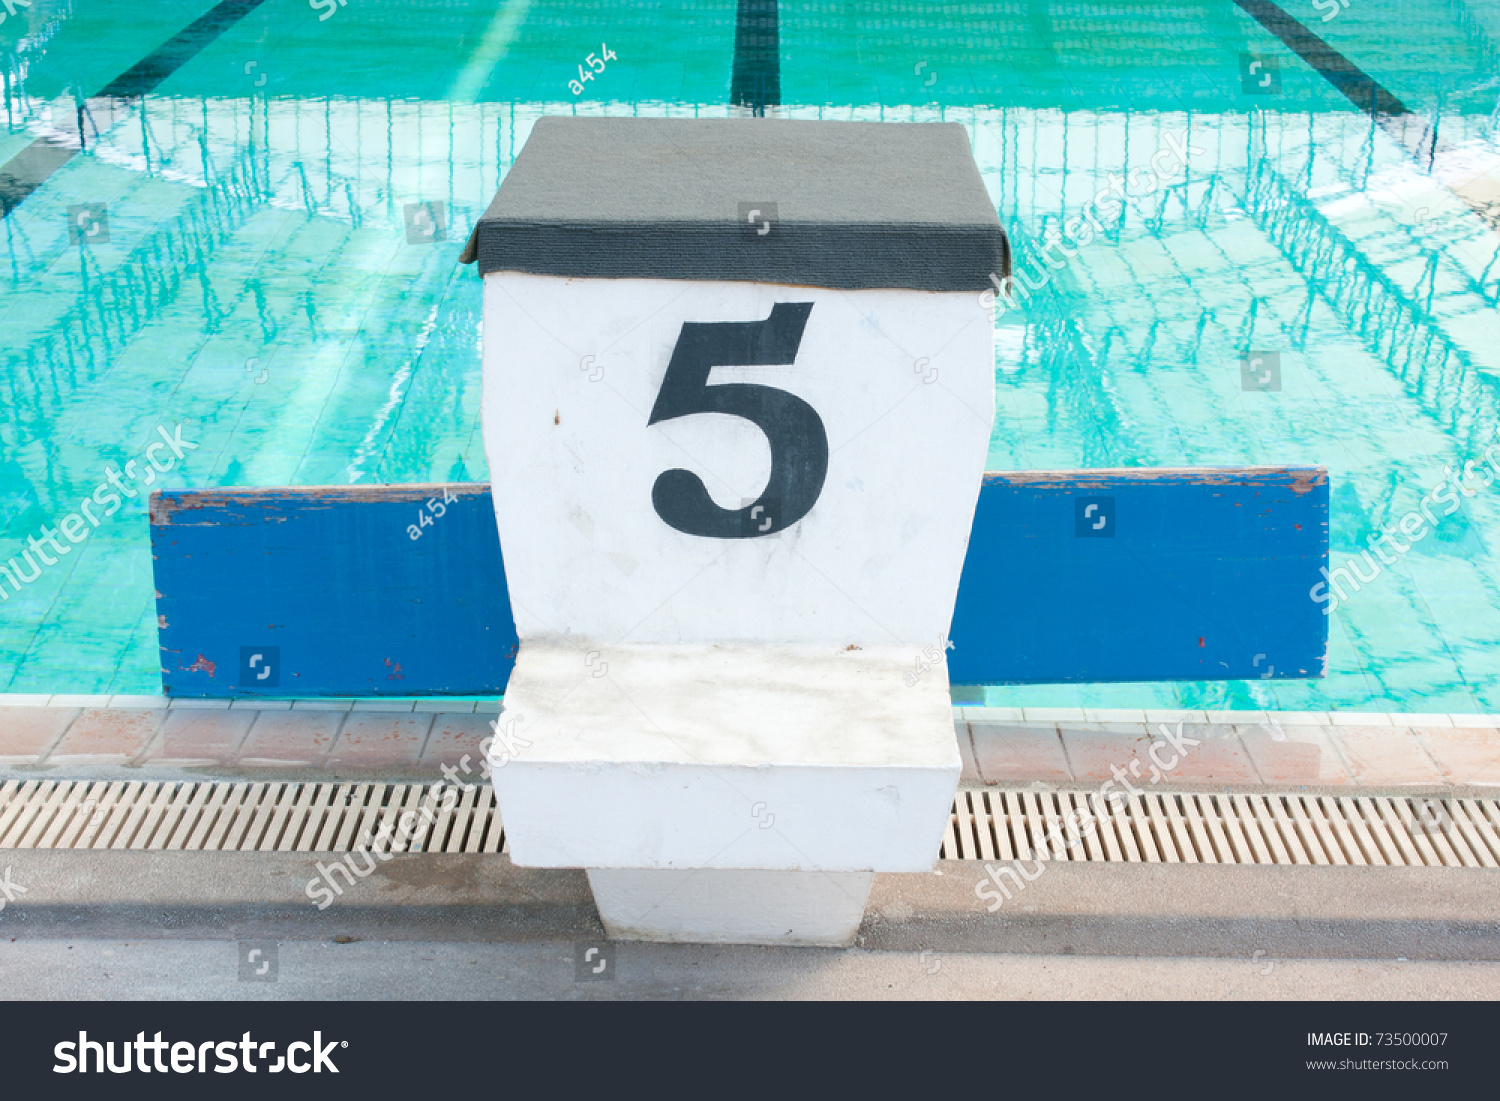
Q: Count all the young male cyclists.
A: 0